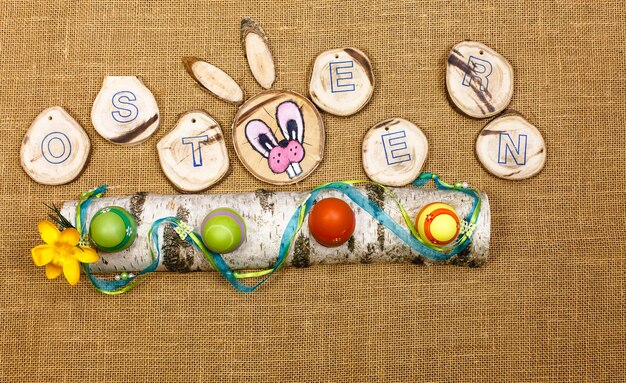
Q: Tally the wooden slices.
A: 10